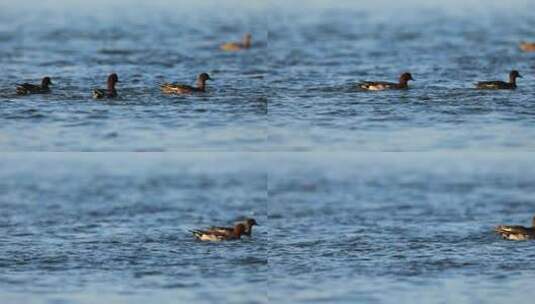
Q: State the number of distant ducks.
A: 2